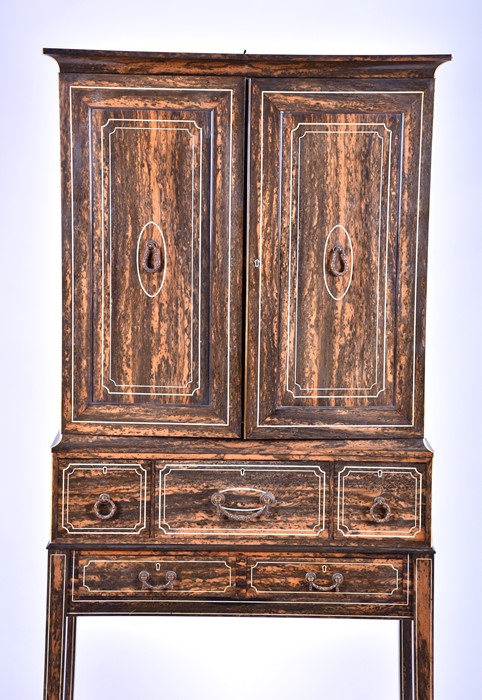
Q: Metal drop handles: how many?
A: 7